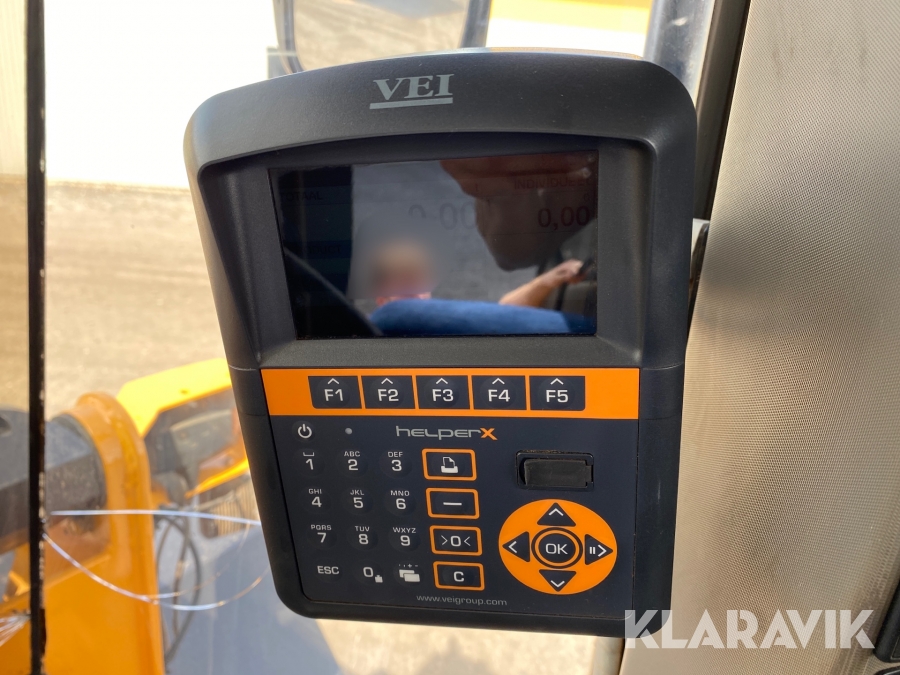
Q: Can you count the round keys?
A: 14